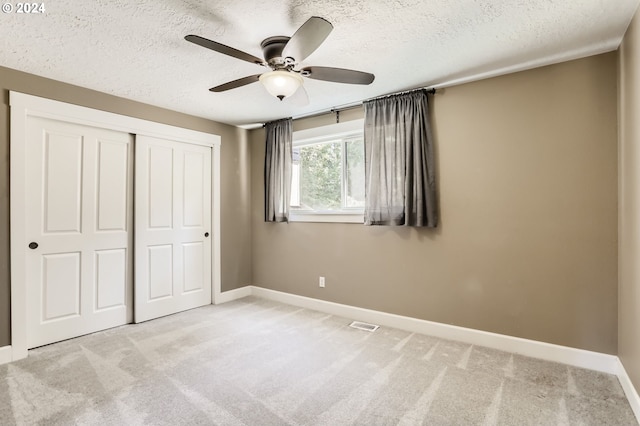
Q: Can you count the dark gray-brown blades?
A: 4